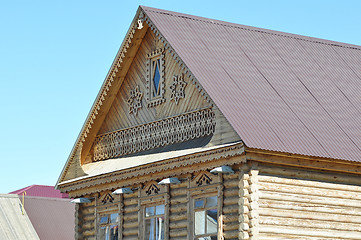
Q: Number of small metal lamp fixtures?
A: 4